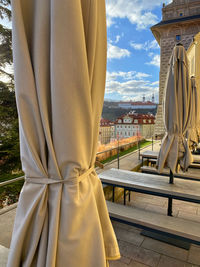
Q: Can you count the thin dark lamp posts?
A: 3